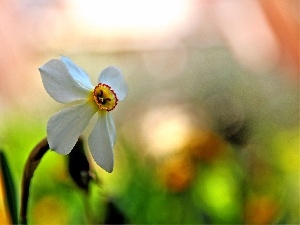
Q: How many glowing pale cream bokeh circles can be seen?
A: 1